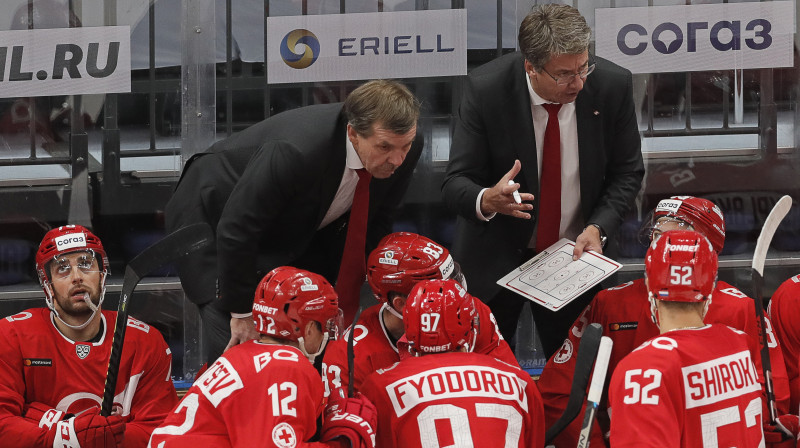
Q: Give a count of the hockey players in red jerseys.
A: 7